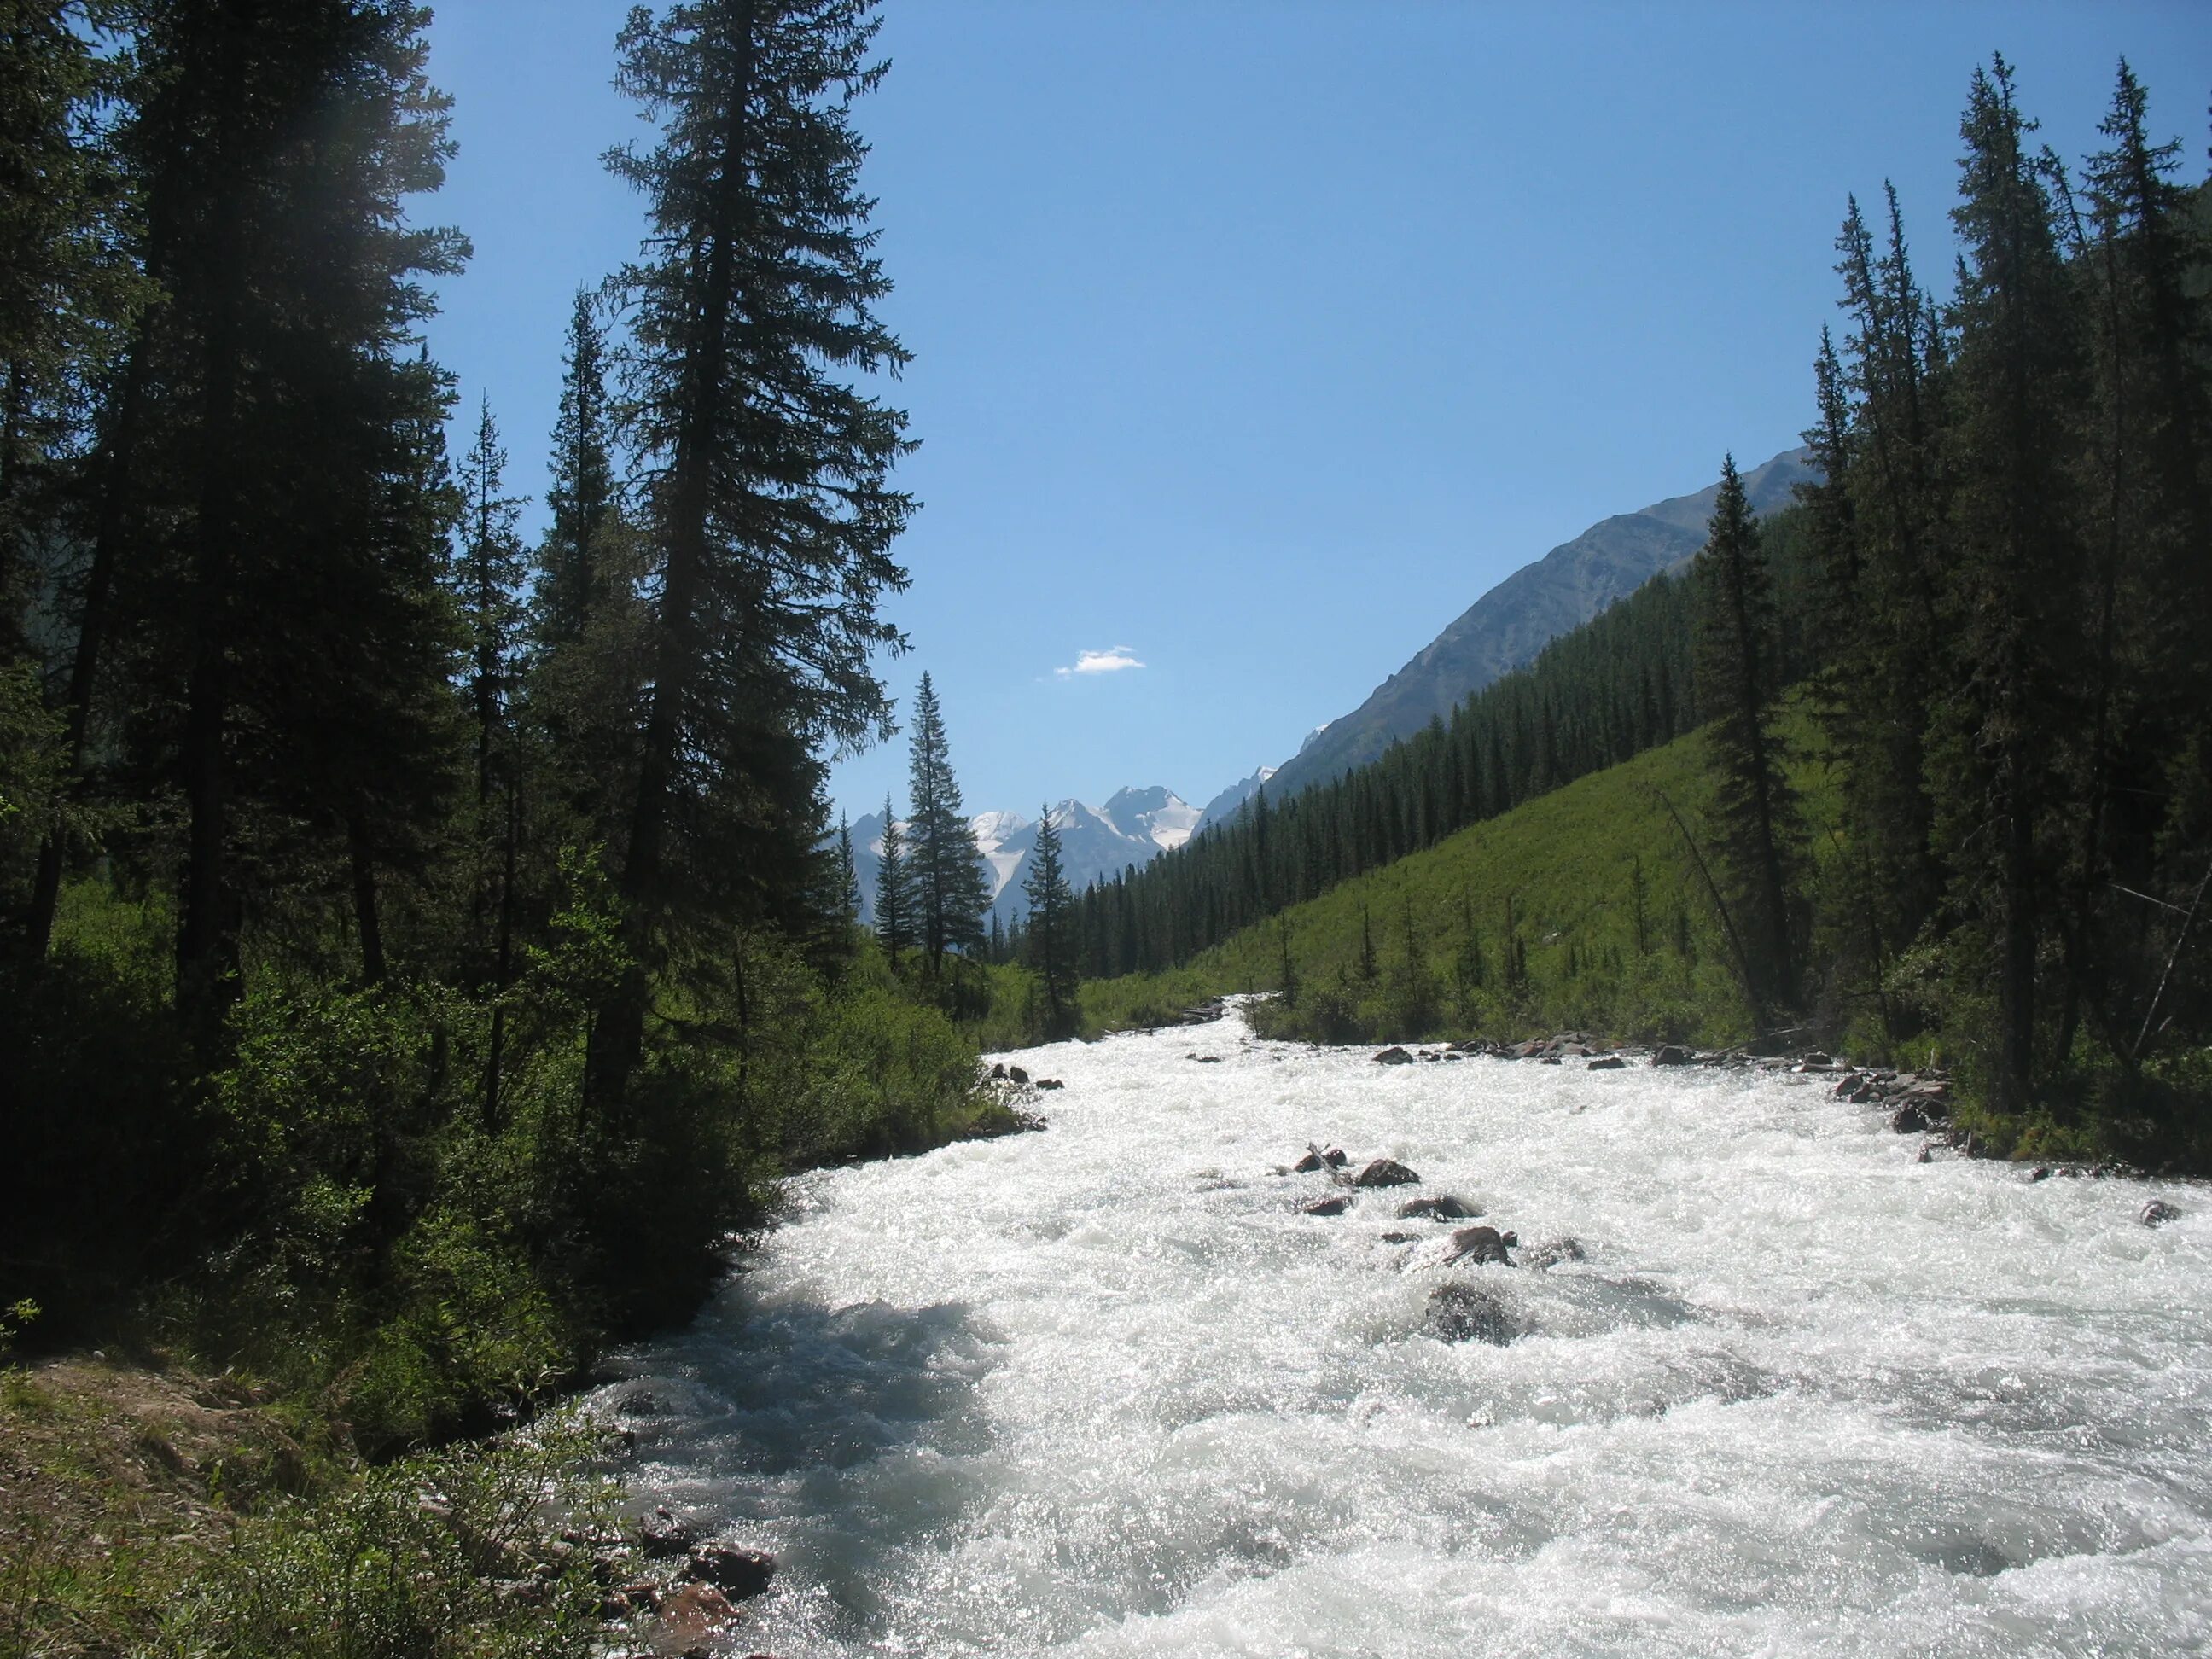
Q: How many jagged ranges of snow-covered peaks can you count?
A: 1